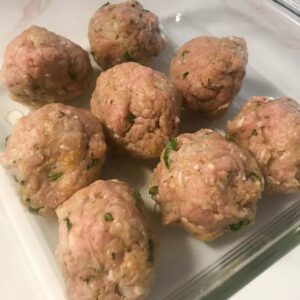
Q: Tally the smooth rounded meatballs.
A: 8